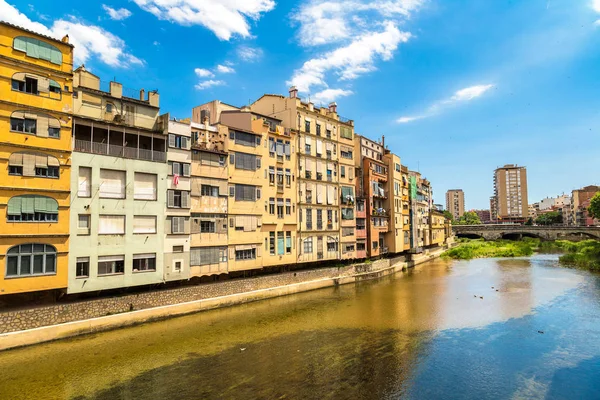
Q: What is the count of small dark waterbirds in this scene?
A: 5